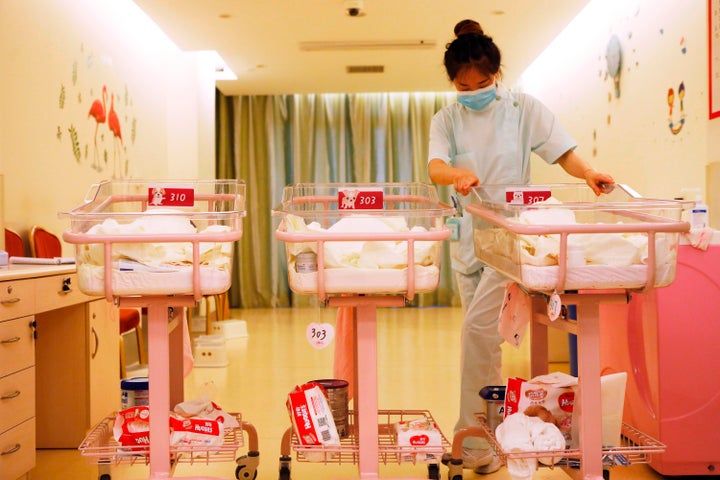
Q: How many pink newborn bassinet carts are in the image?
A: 3